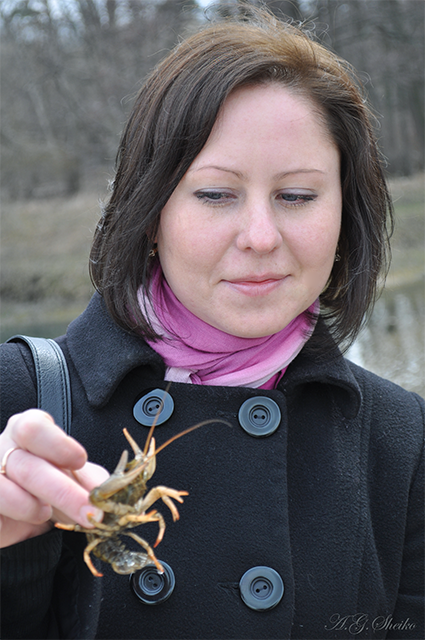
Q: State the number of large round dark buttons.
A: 4